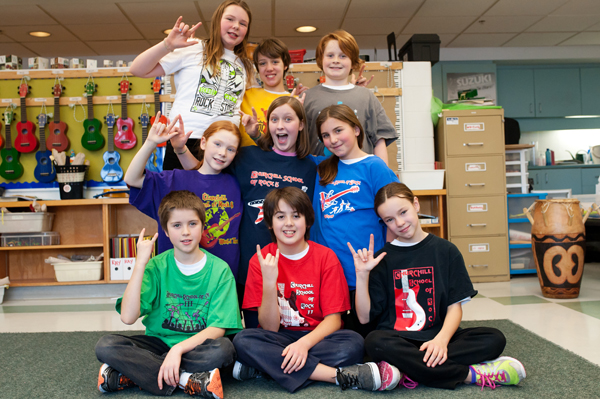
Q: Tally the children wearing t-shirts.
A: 9